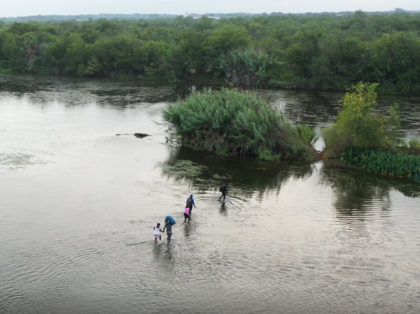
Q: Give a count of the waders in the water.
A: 5